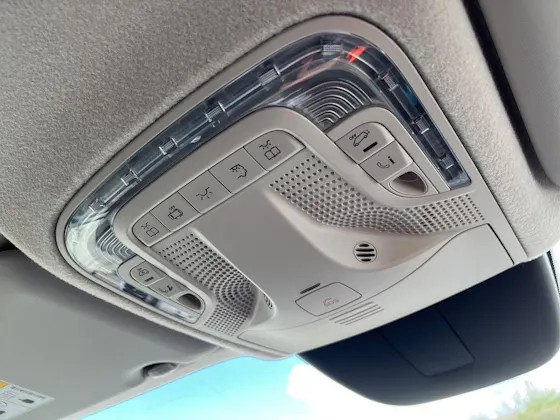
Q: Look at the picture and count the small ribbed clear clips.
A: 9